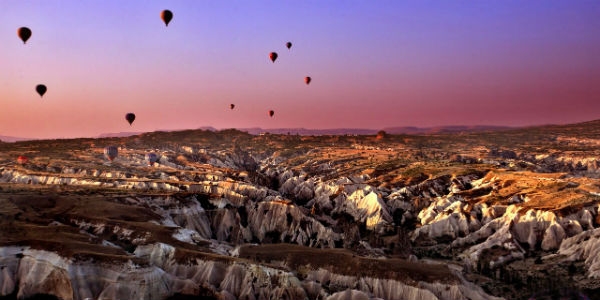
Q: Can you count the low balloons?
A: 3